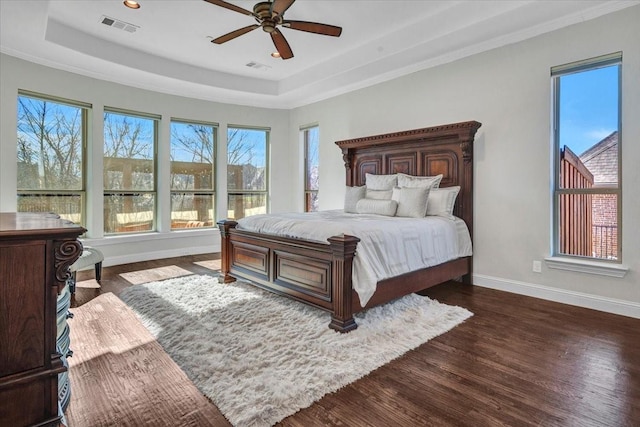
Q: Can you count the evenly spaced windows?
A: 4